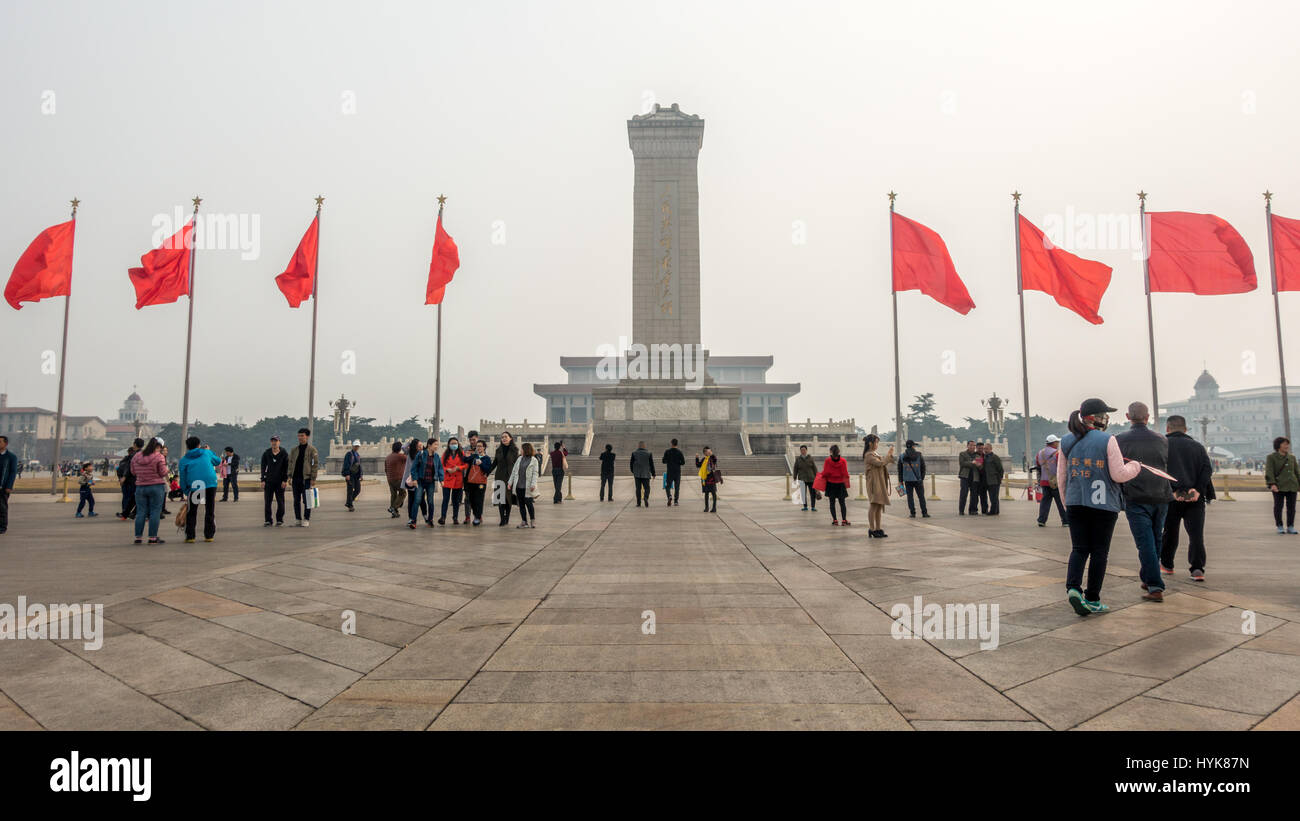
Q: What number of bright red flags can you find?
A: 8